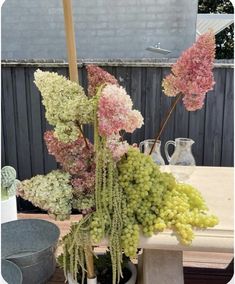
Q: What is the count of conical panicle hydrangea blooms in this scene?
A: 6